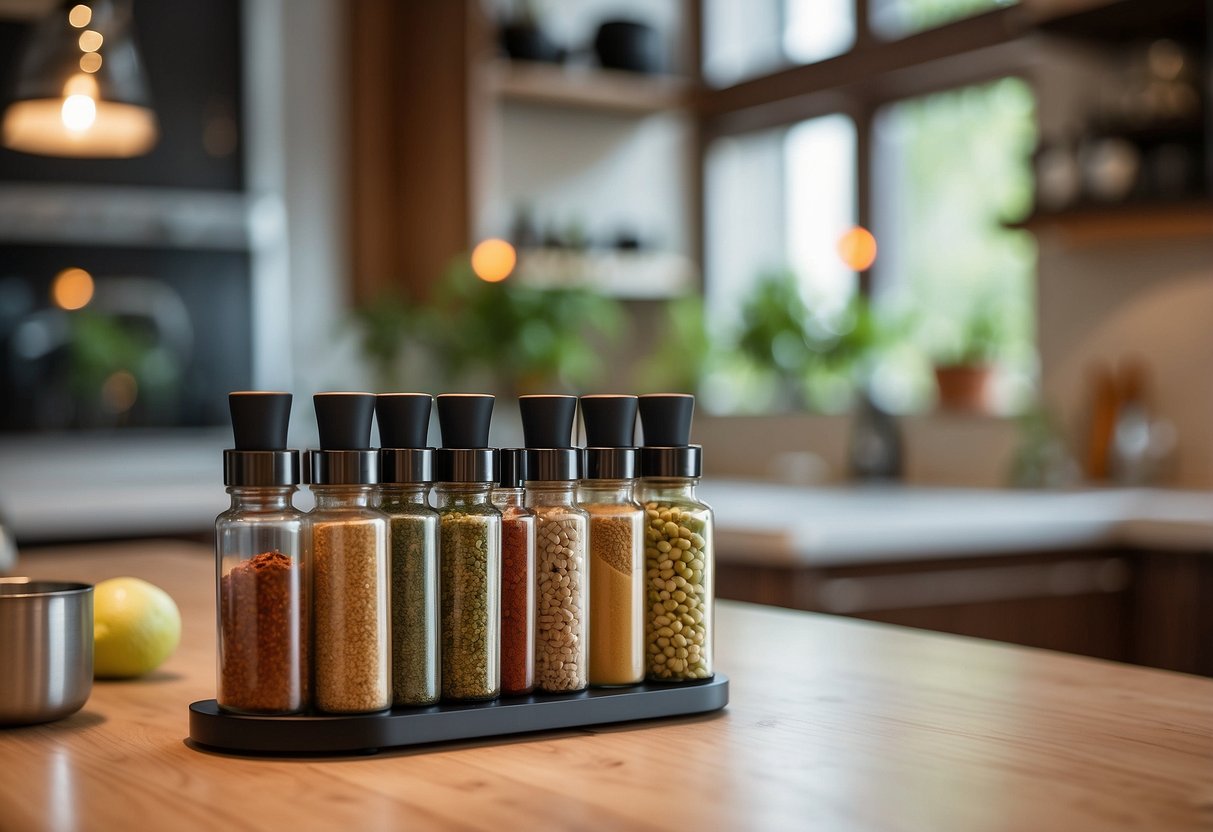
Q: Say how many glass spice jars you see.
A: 8